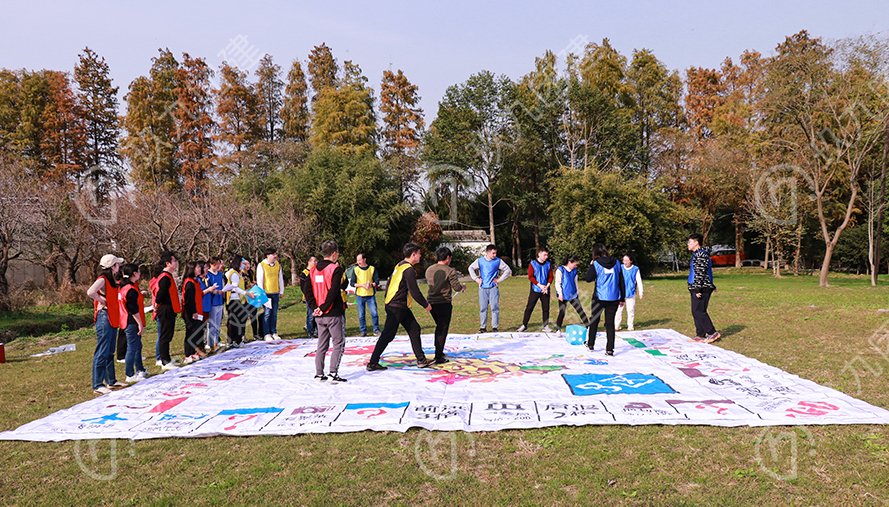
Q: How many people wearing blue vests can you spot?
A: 8